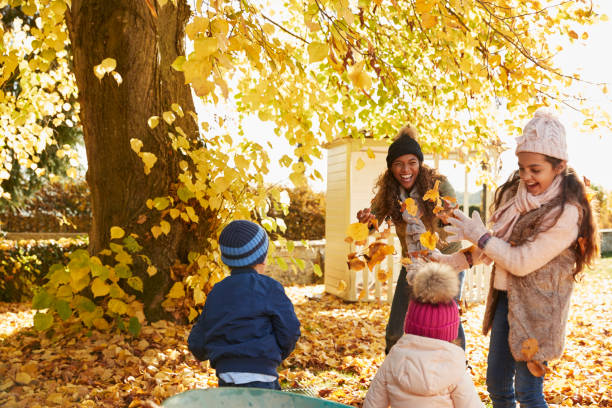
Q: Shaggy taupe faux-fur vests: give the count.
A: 1